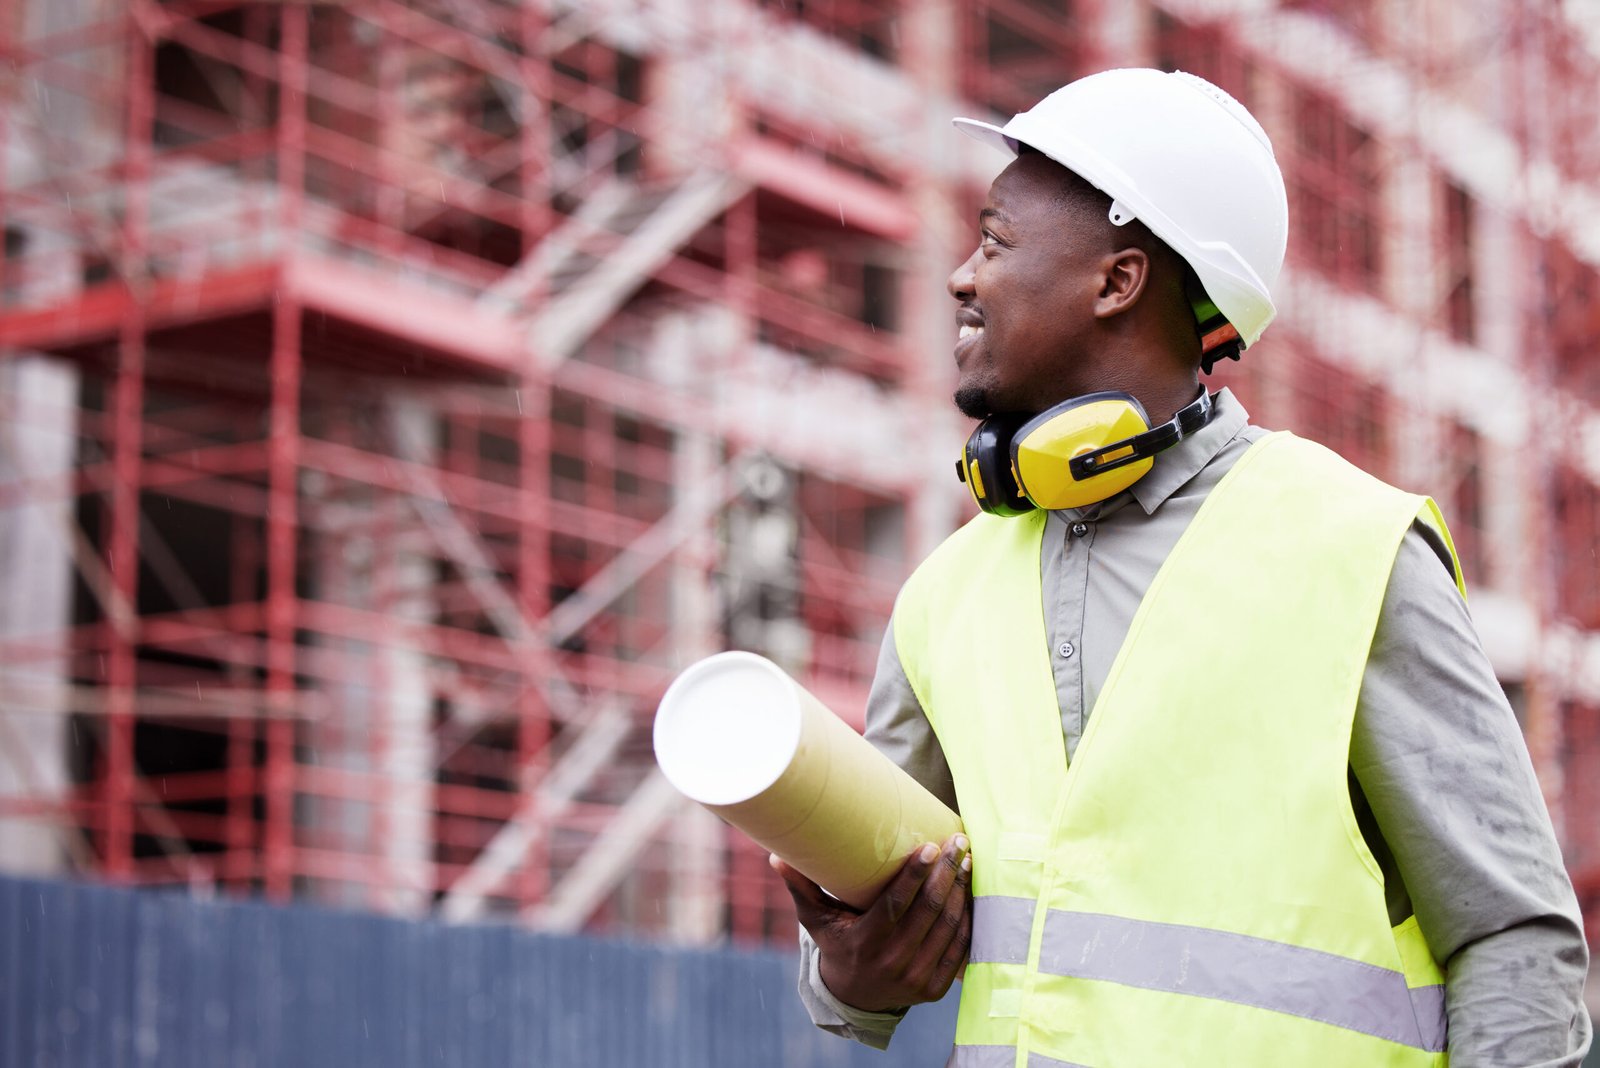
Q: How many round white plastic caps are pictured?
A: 1